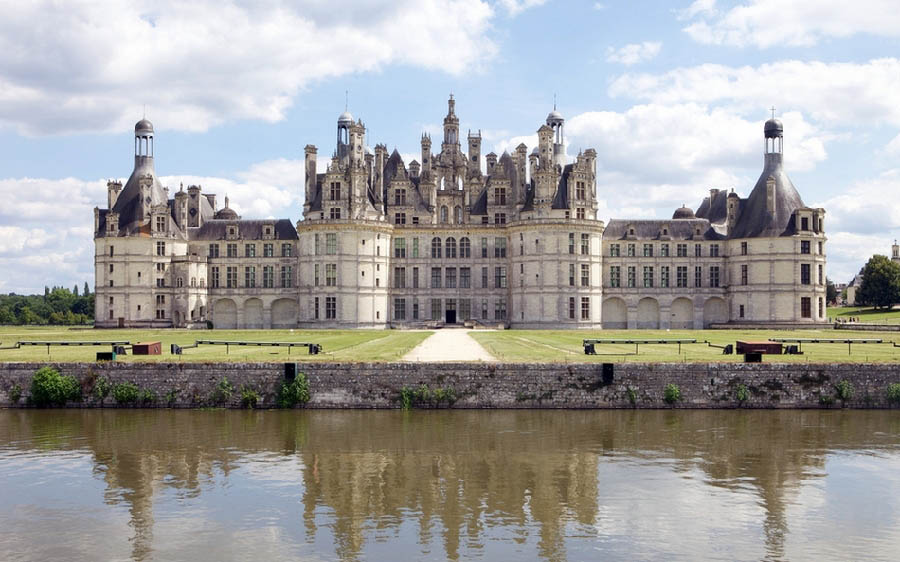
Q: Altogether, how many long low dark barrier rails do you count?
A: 4